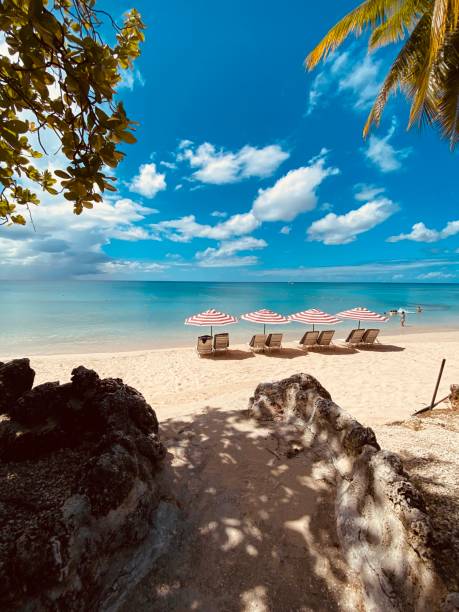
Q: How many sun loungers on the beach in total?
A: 8